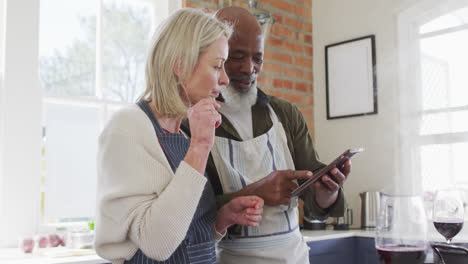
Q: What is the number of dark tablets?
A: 1